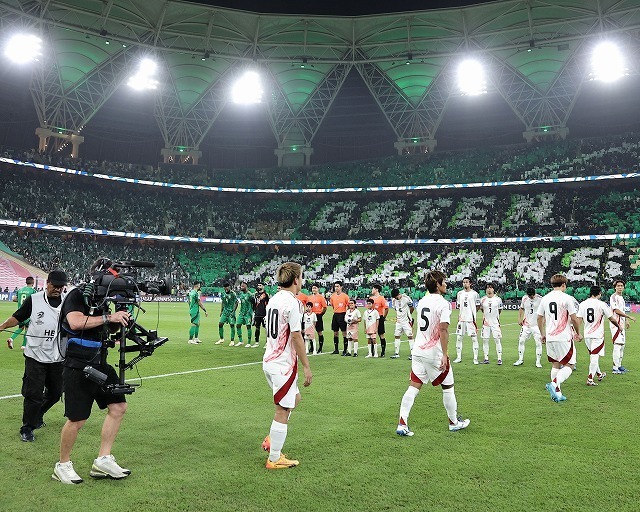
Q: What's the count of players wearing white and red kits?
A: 9